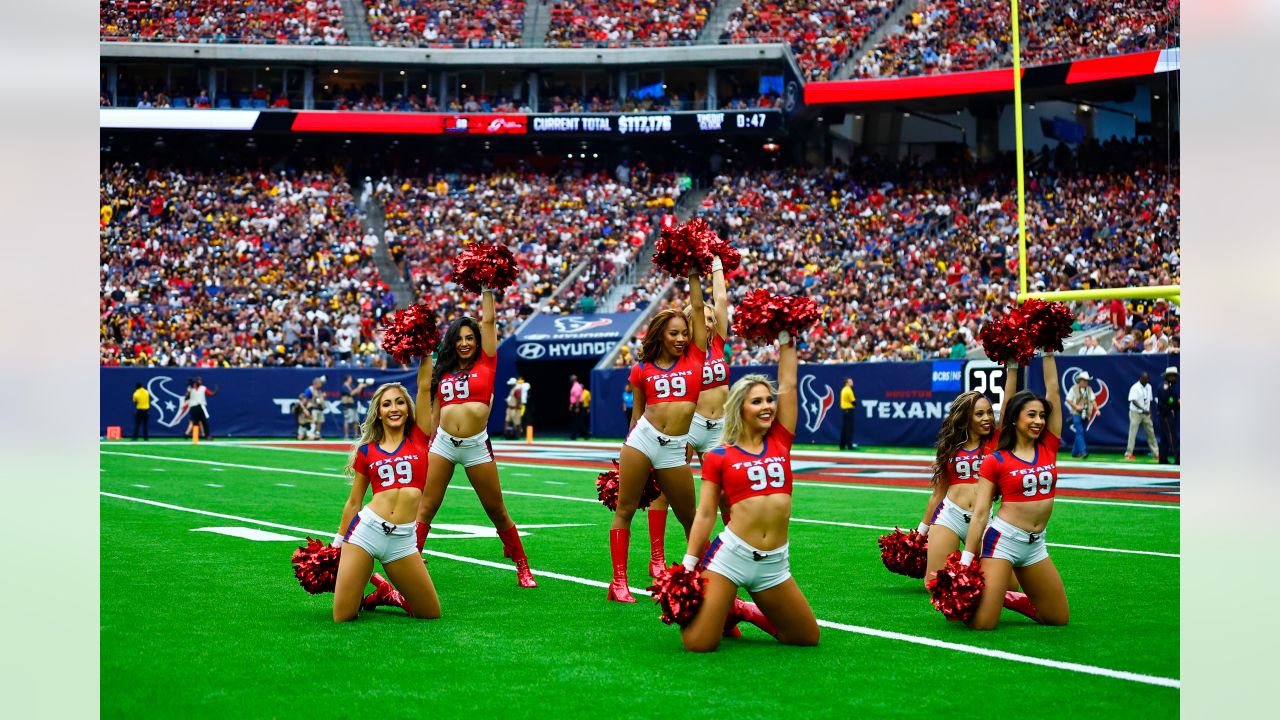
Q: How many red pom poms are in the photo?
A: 12